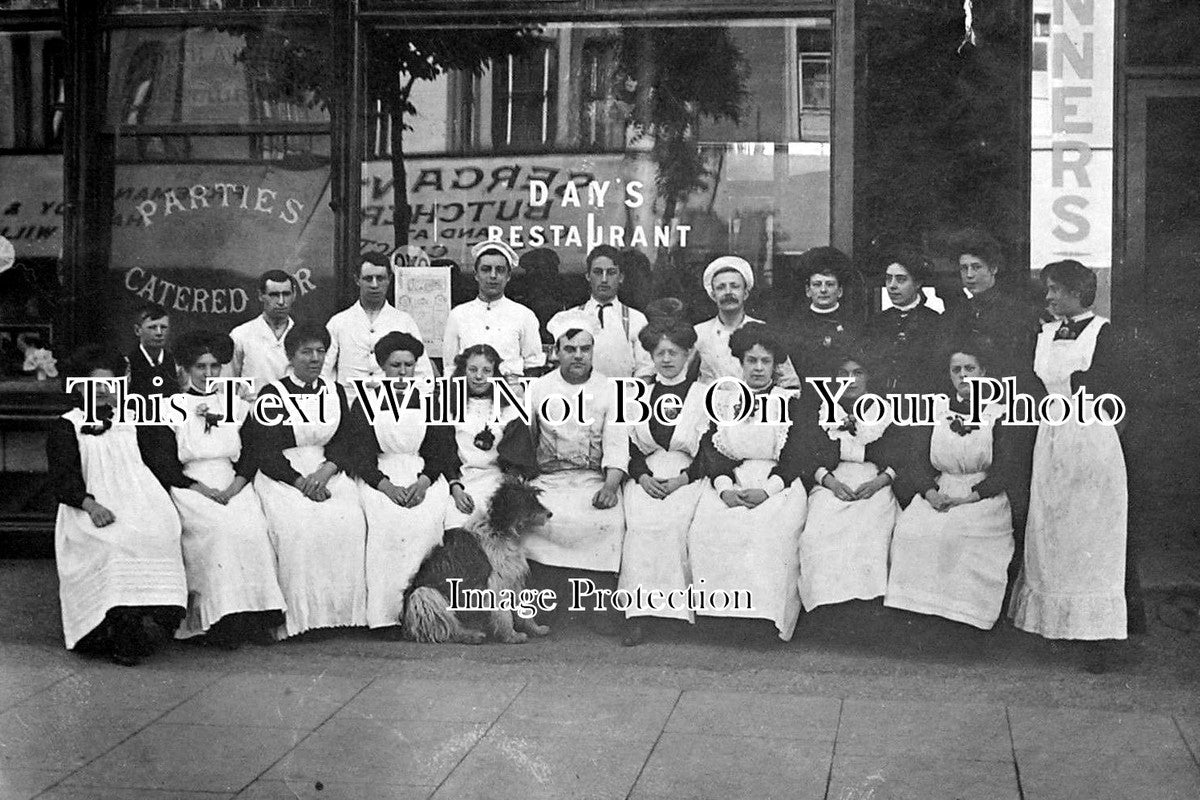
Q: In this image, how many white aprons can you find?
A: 11